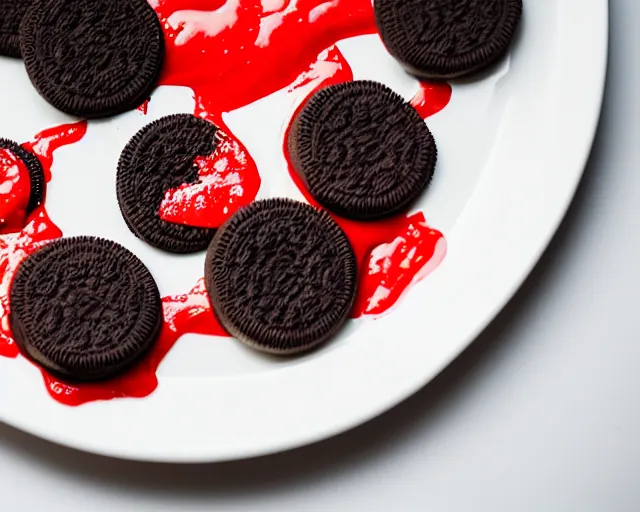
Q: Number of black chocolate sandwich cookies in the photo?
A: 8